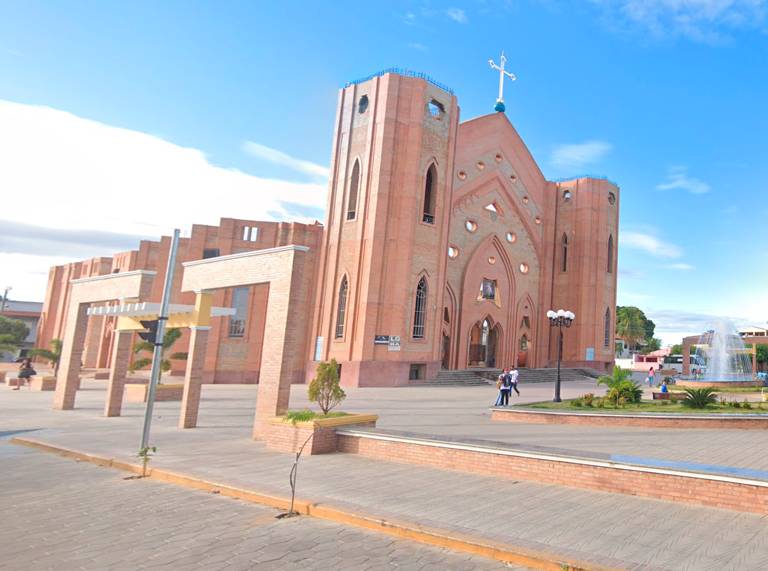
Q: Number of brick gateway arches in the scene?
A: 2